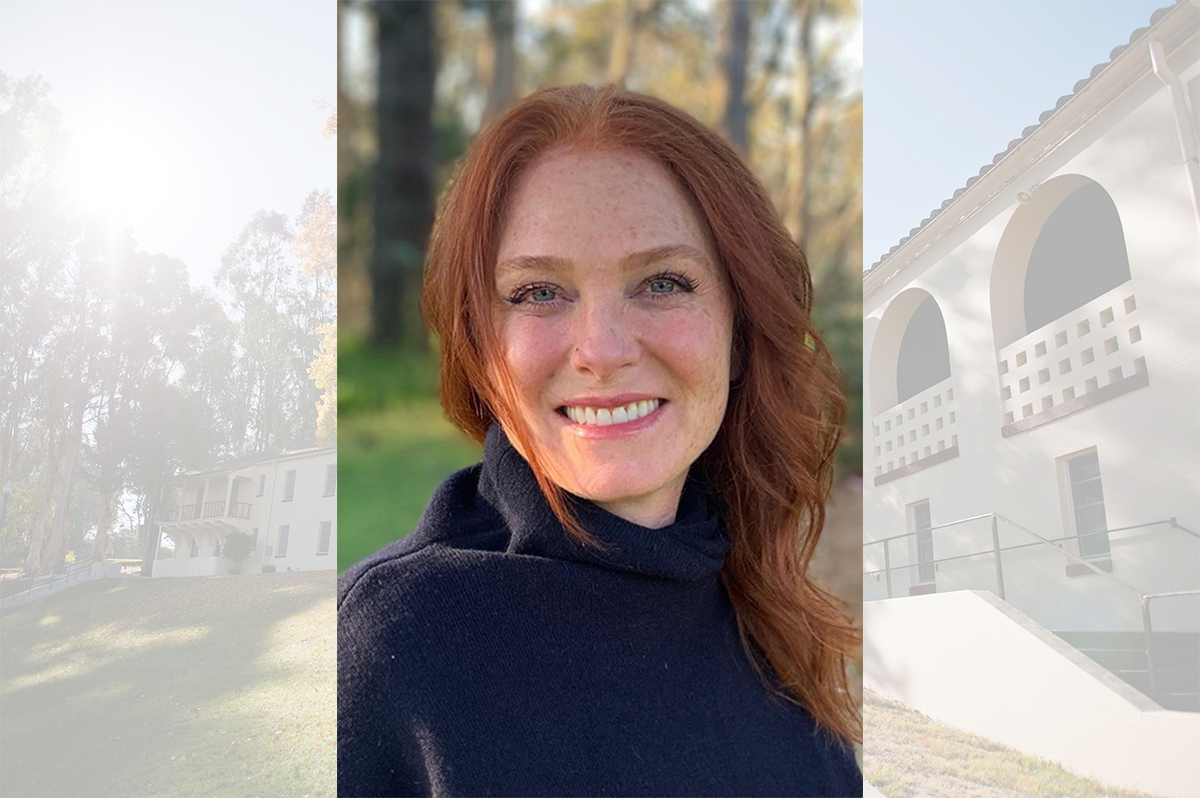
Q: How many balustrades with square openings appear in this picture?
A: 2